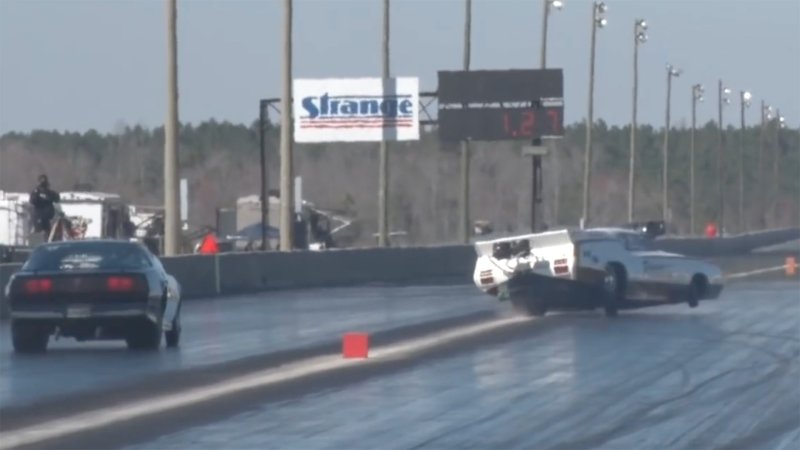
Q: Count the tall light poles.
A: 13